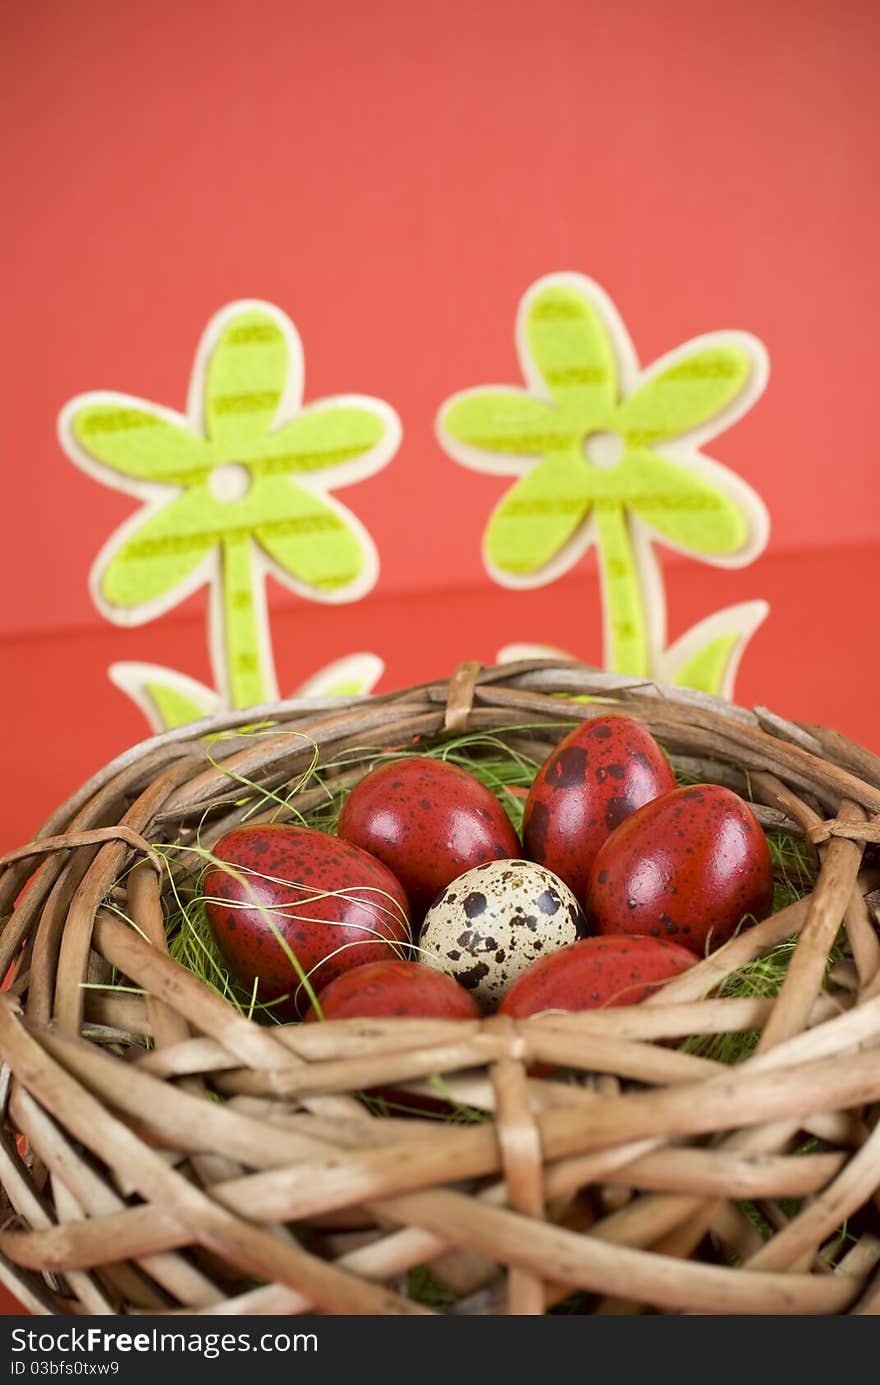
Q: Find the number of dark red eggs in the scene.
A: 6